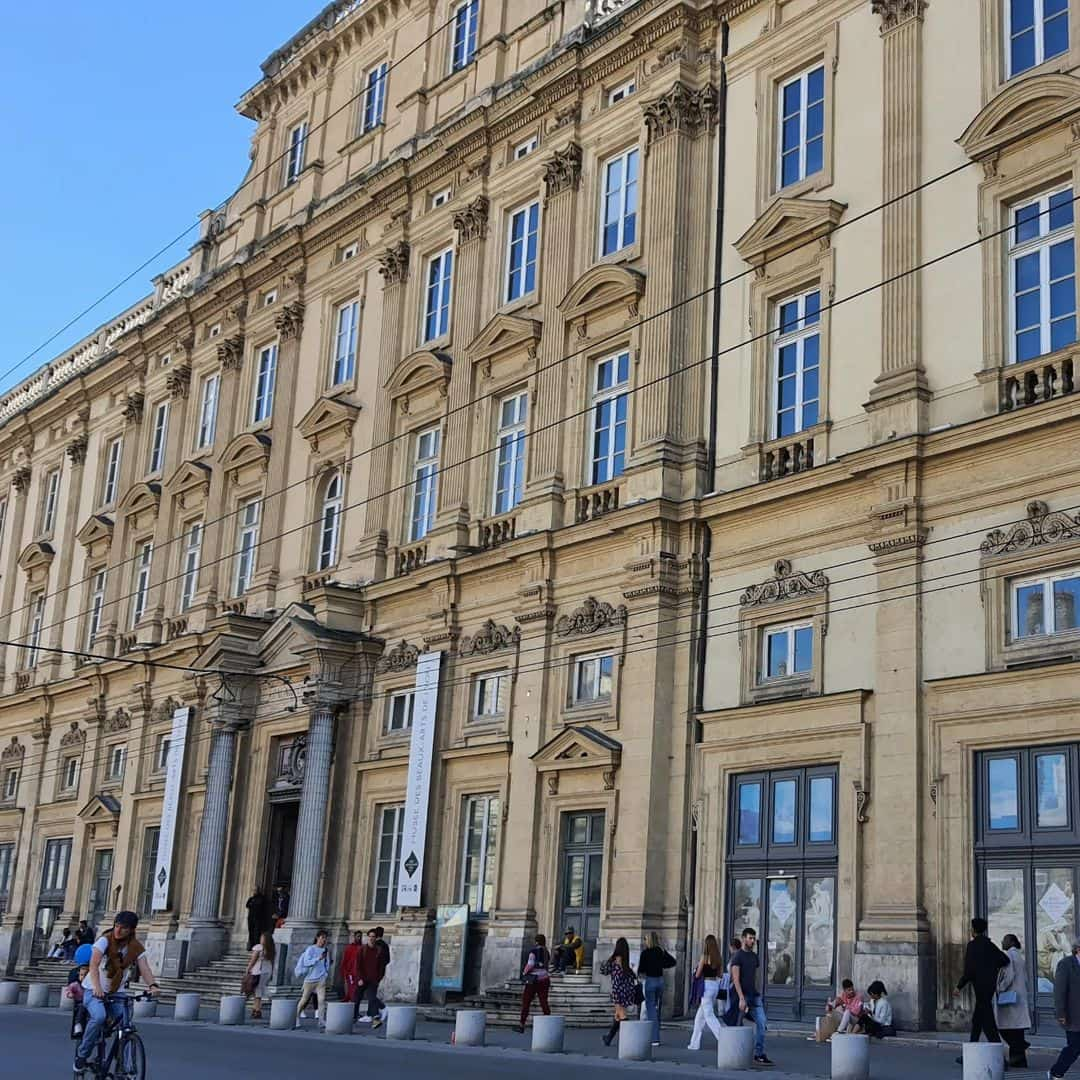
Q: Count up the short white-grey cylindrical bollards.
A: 15